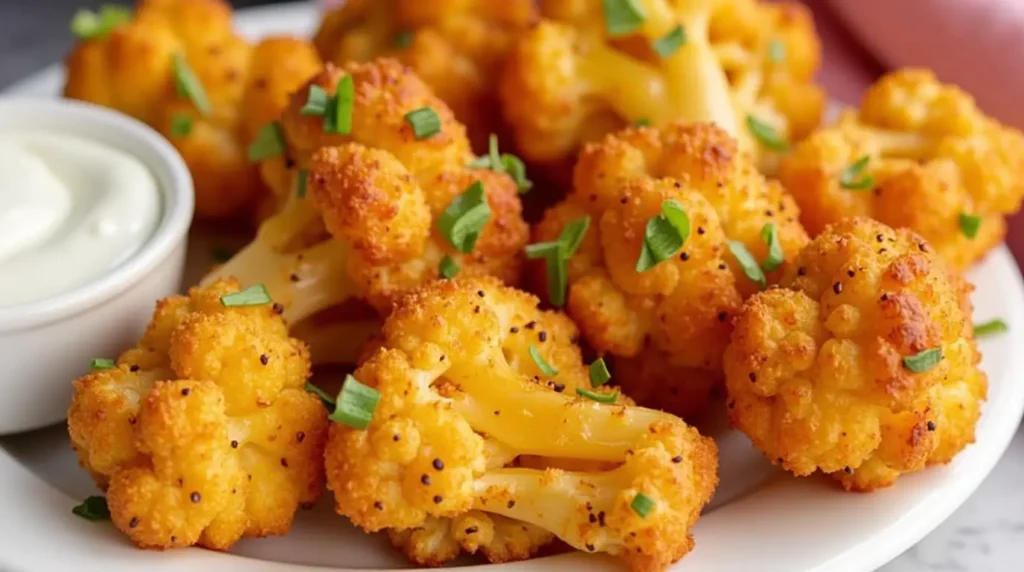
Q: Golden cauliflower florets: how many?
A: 9